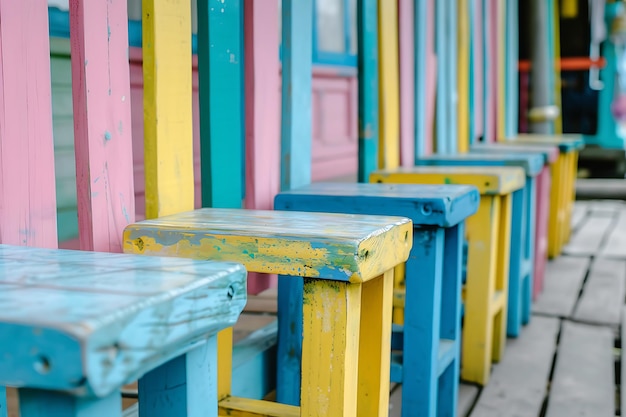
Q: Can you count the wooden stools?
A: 7